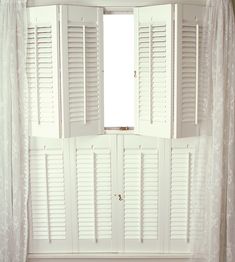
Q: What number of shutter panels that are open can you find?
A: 4